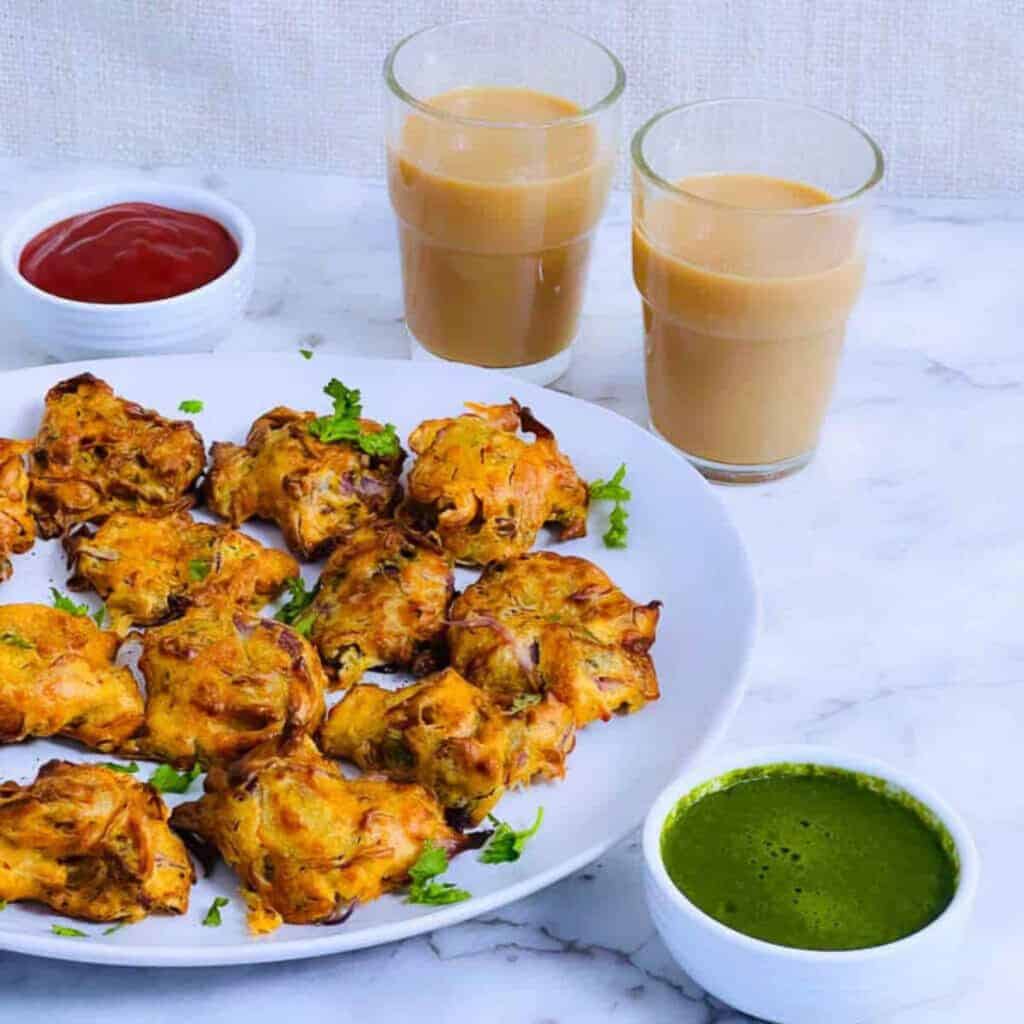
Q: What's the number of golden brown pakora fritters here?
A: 12